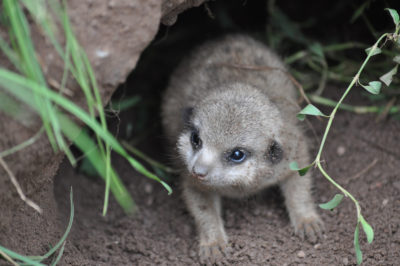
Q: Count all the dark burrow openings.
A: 1